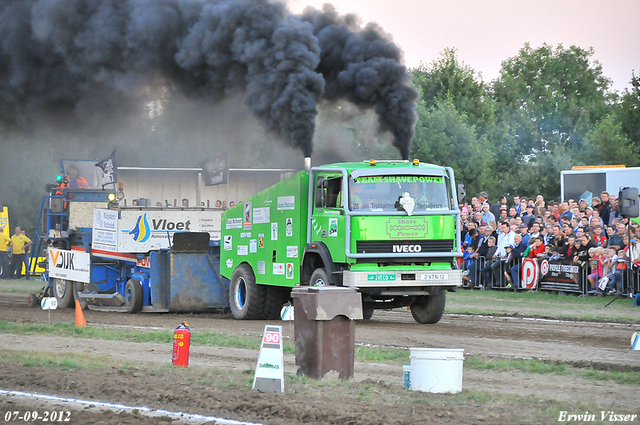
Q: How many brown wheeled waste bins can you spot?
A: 1